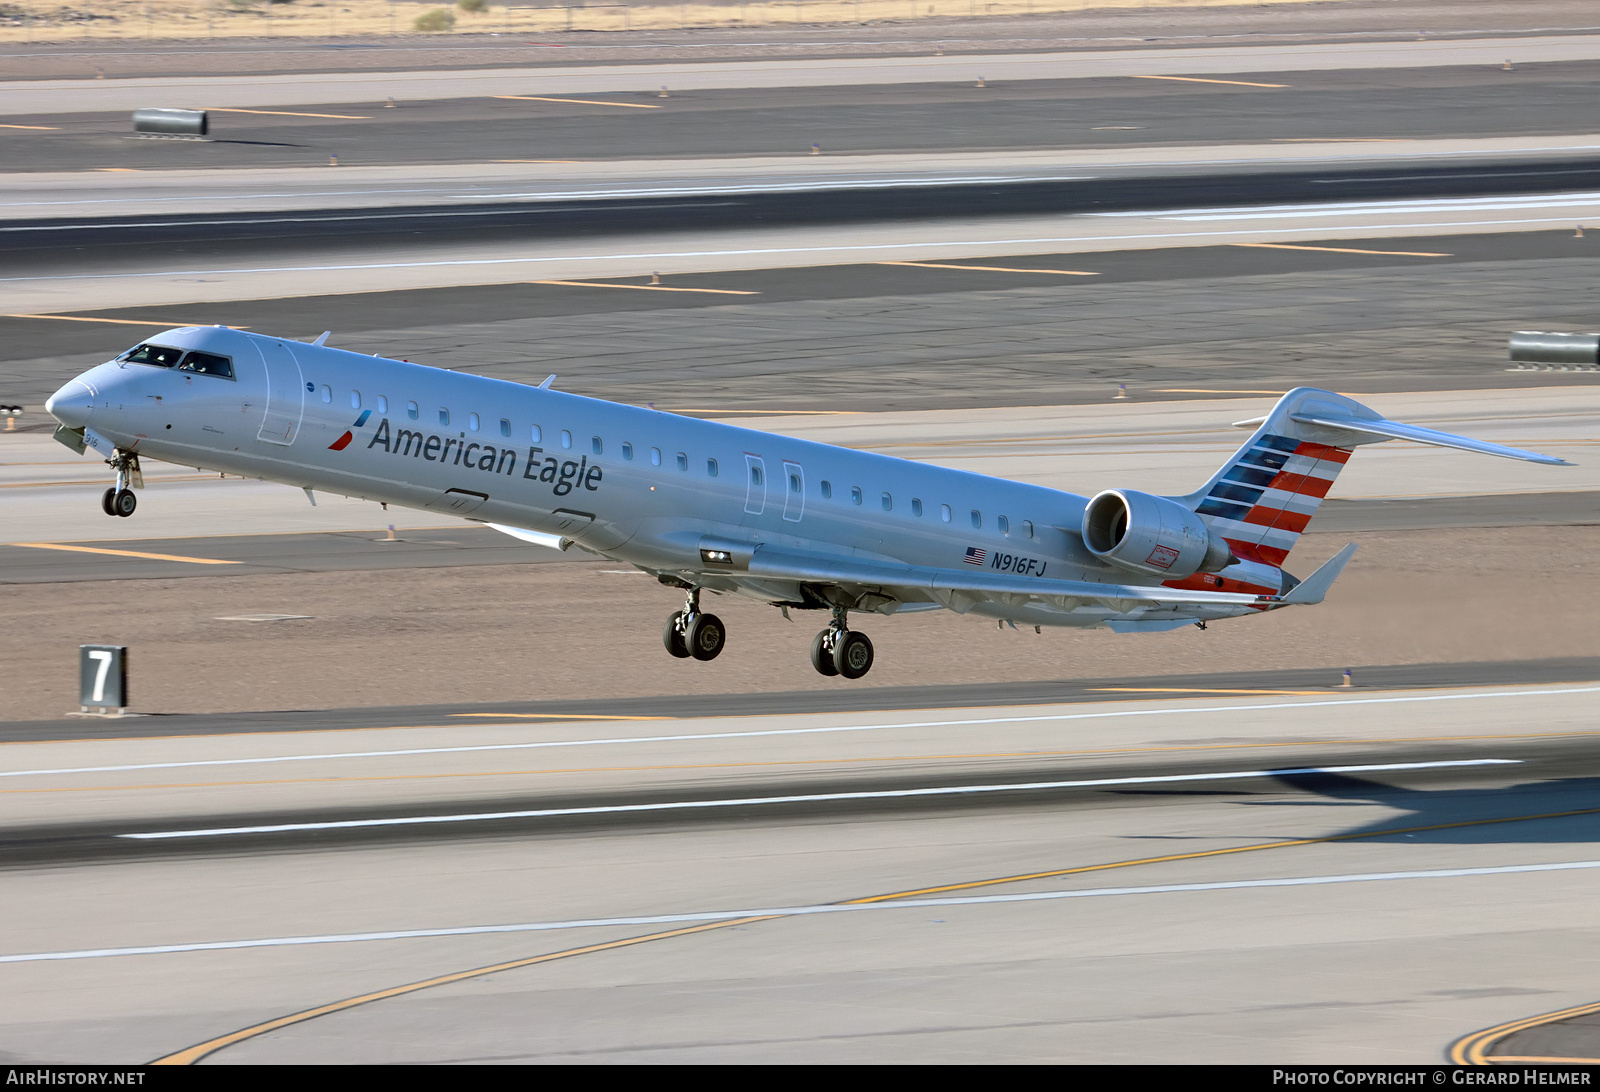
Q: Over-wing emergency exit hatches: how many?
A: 2